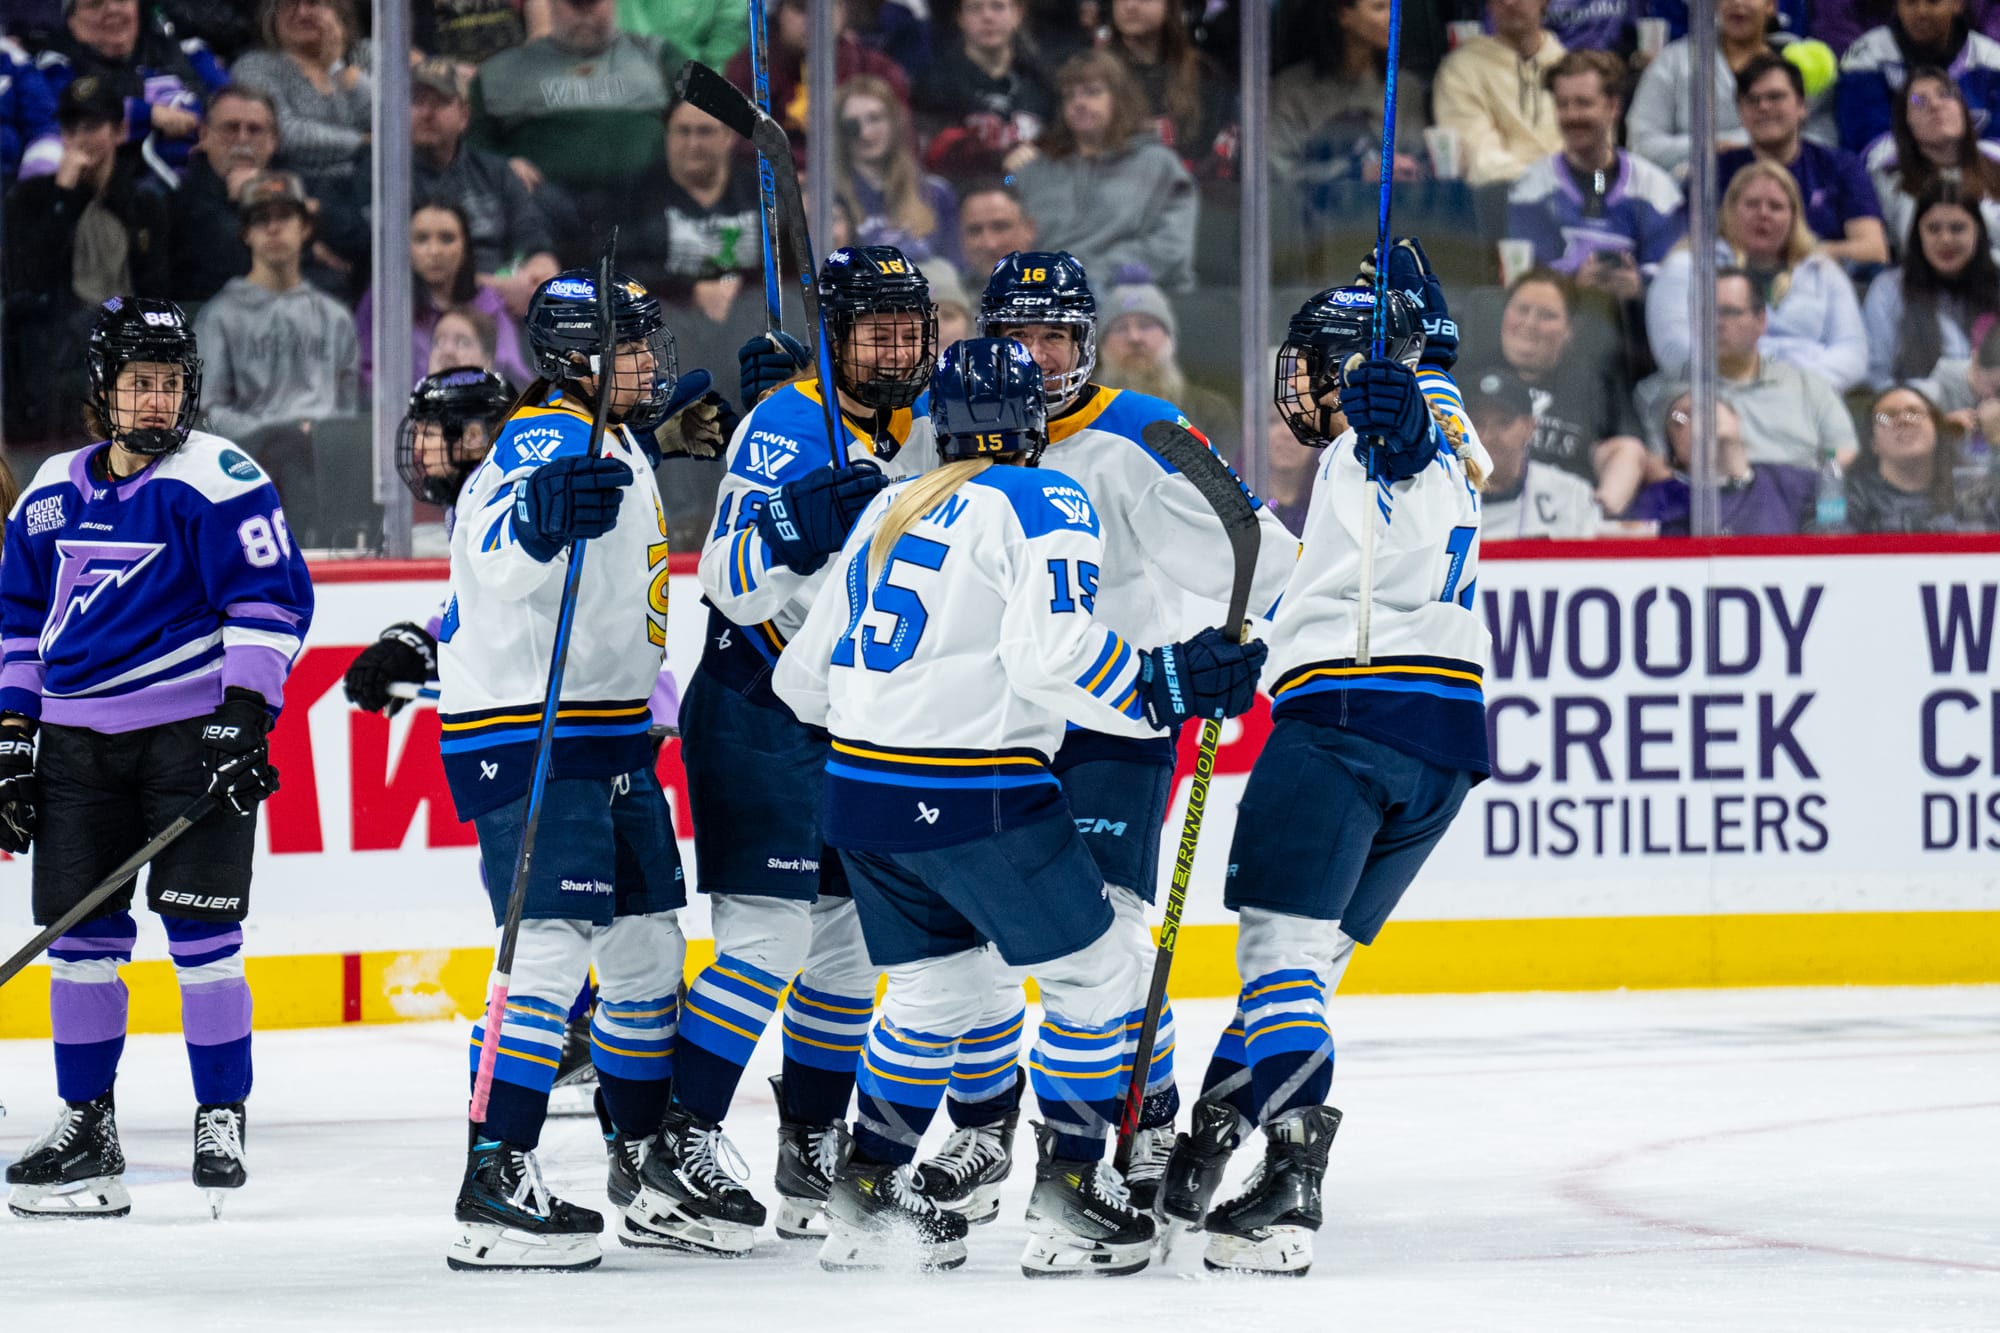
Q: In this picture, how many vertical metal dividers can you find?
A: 4